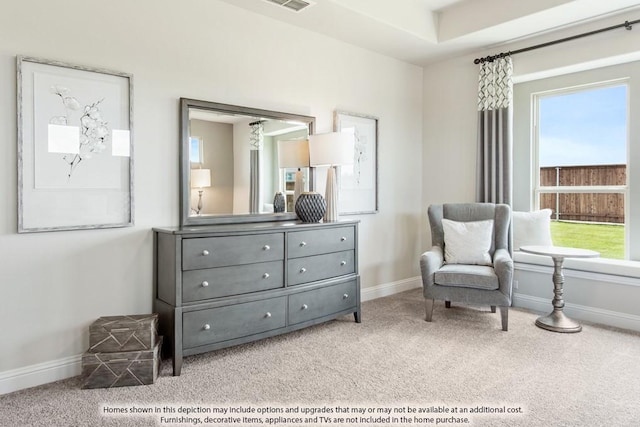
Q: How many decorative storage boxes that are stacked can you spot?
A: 2